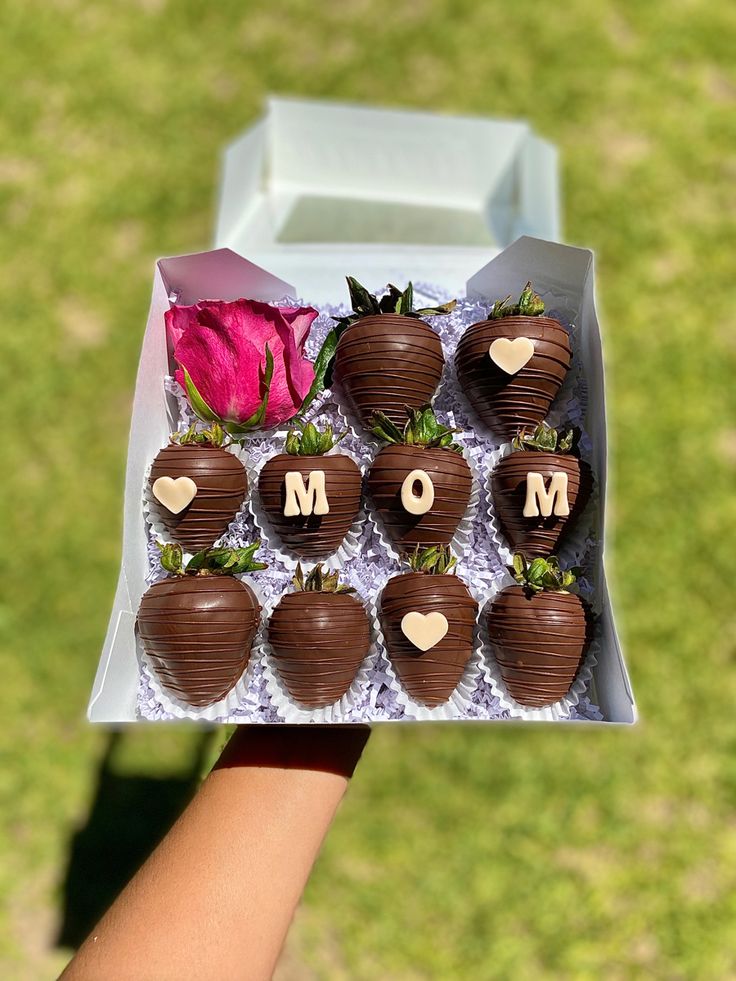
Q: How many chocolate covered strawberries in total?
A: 10